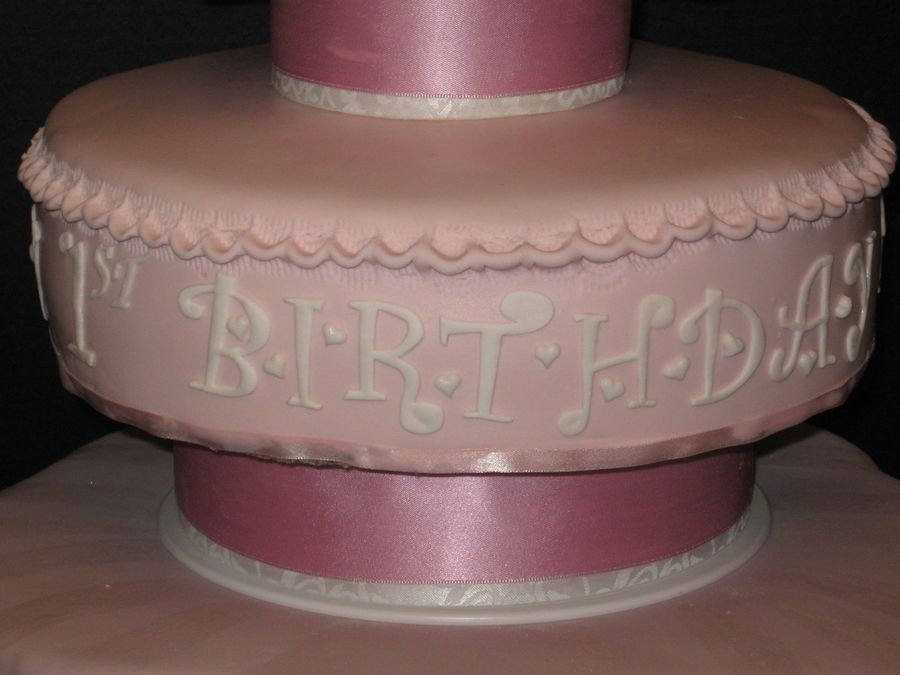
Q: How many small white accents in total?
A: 10